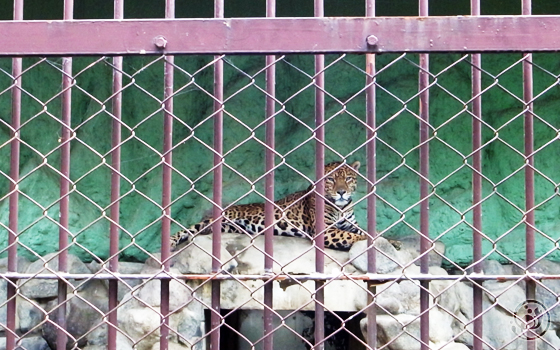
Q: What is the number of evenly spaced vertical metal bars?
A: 11